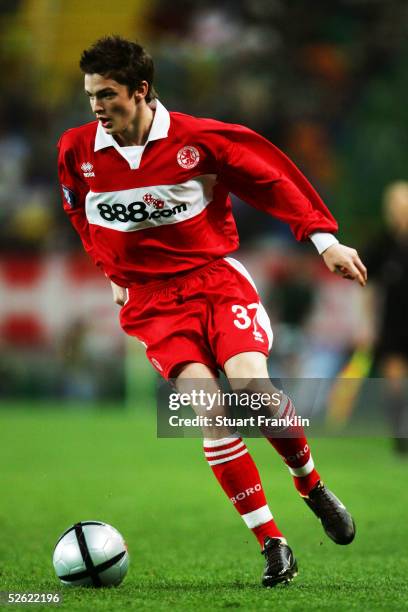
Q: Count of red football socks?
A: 2